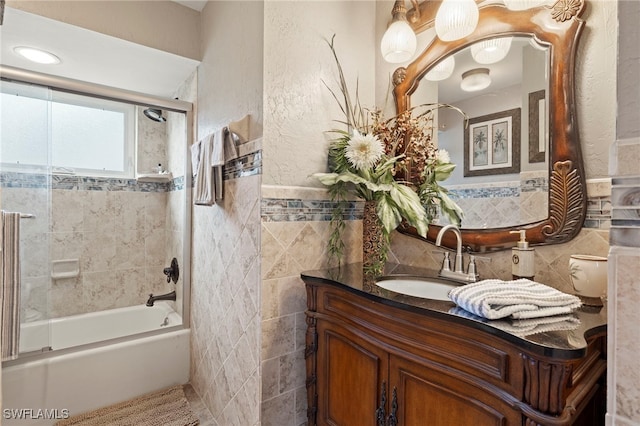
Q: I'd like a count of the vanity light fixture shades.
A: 3